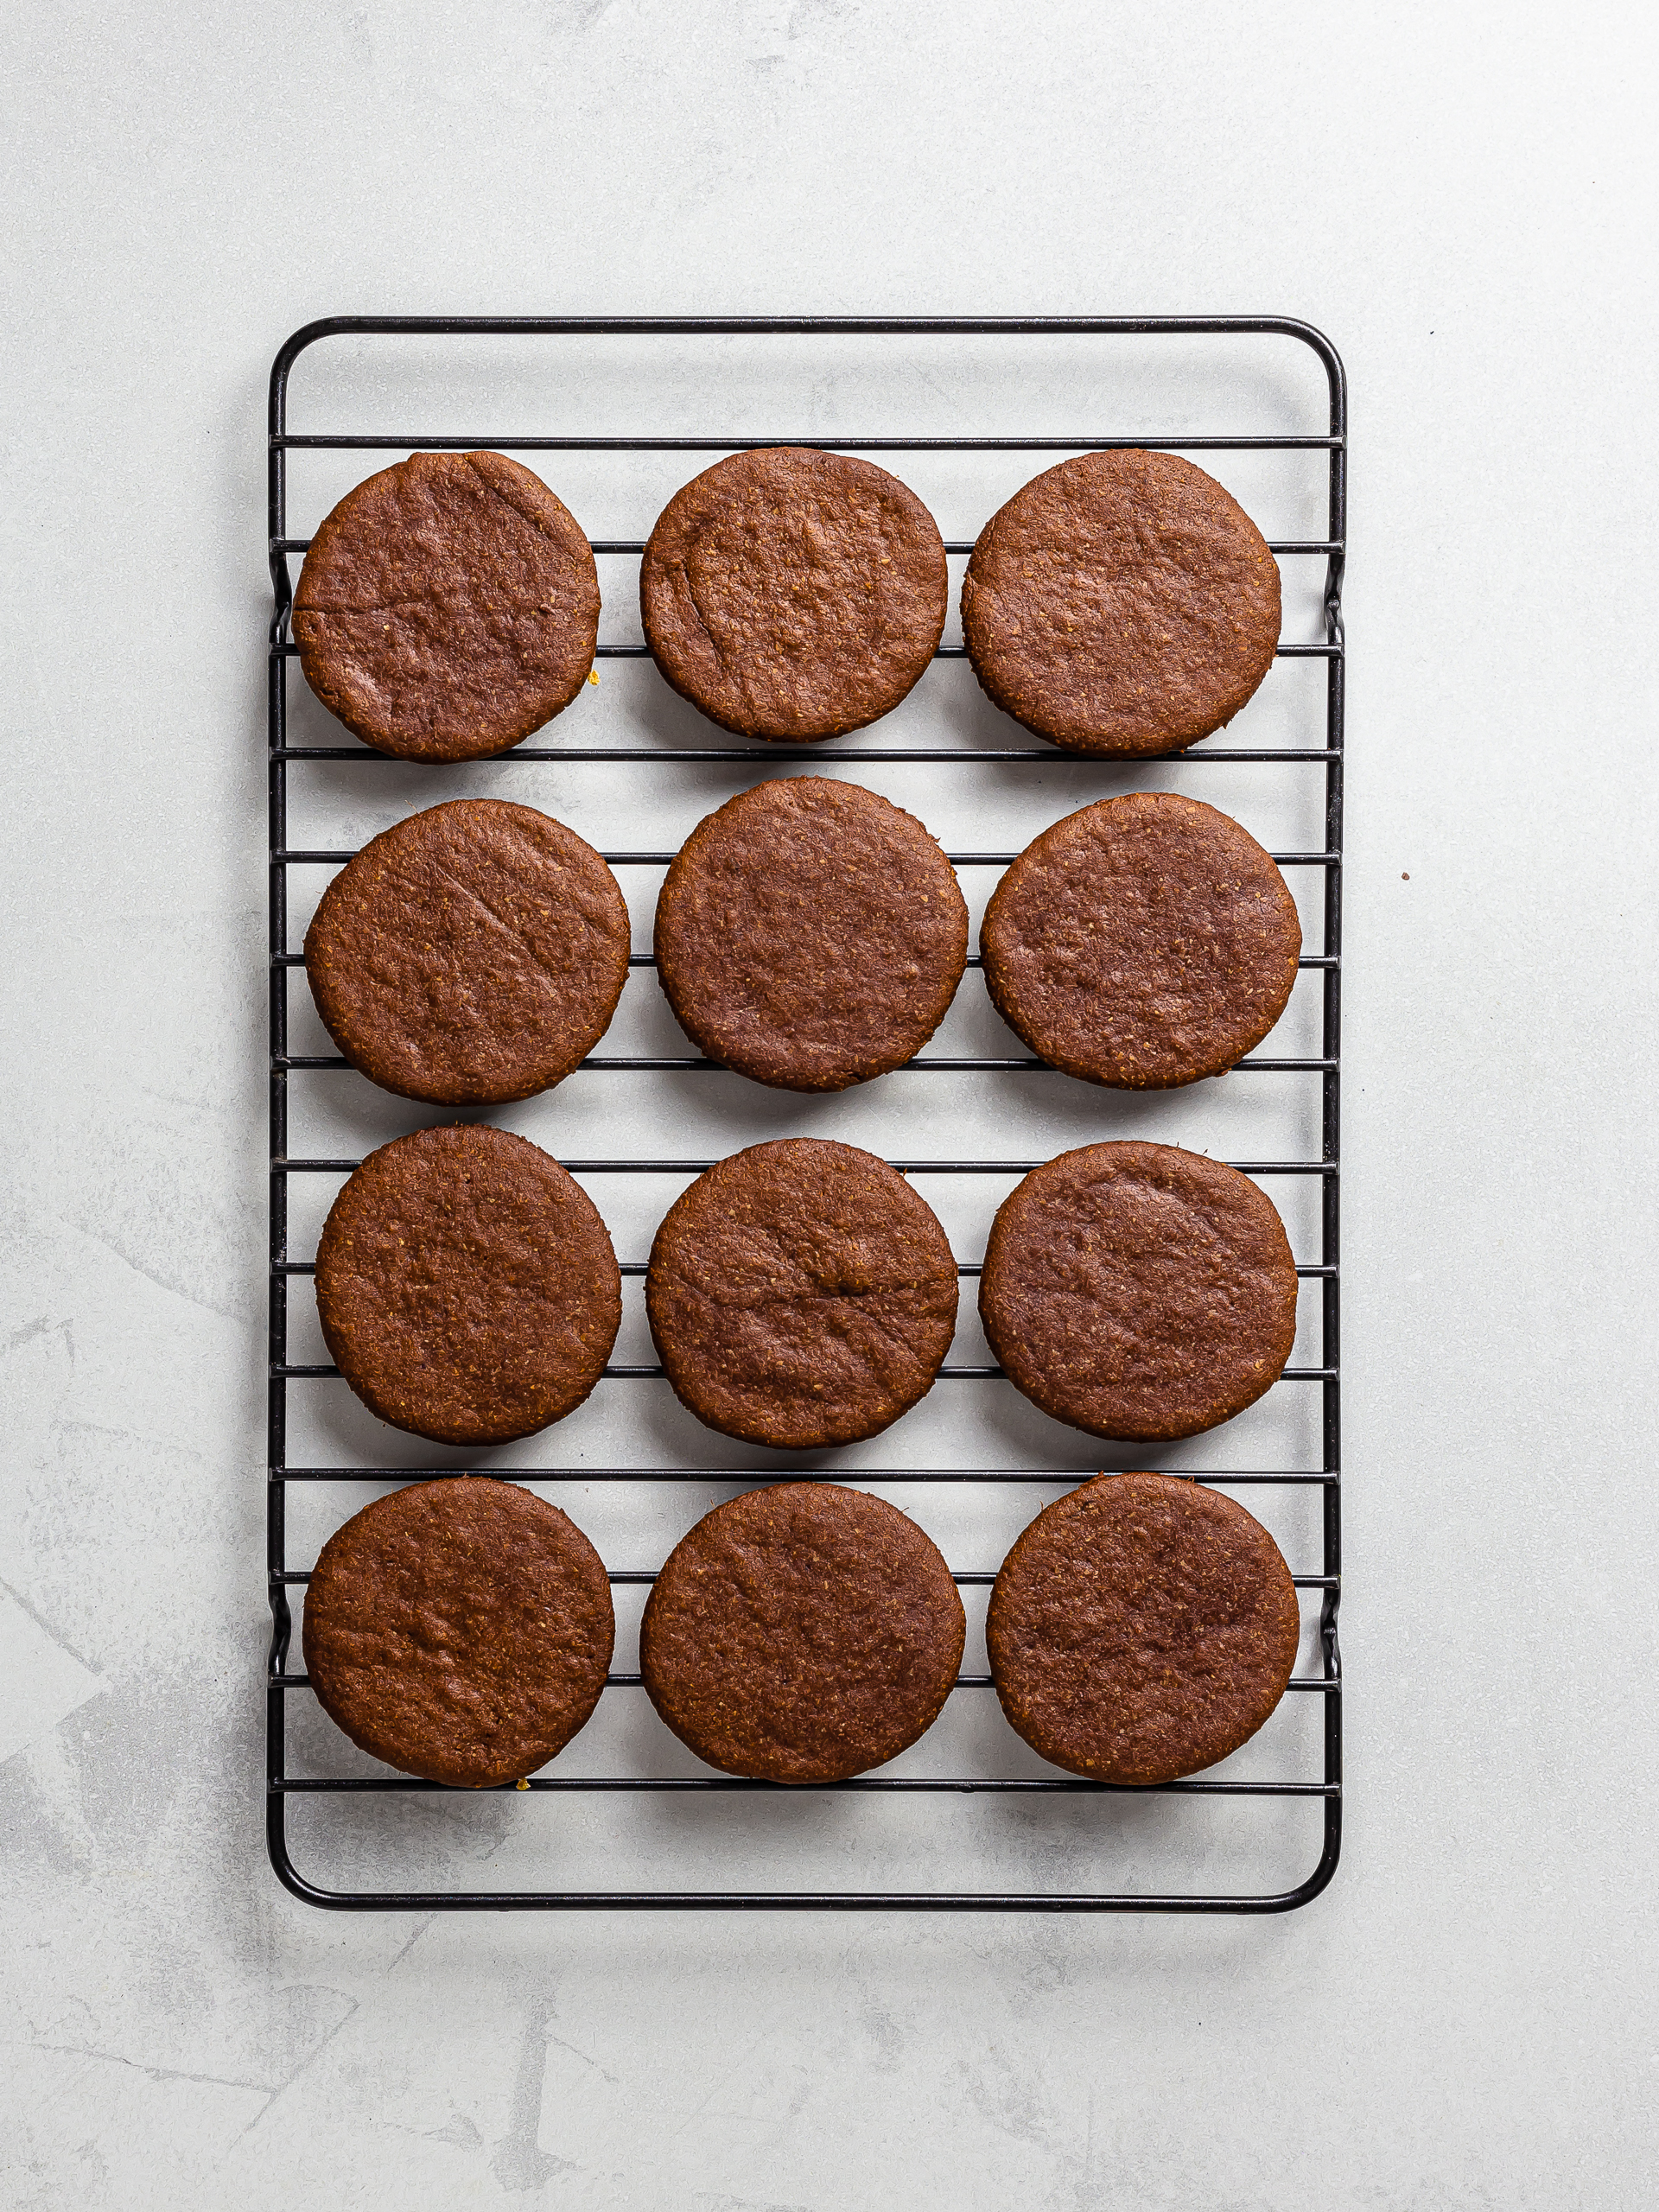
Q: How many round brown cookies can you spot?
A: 12